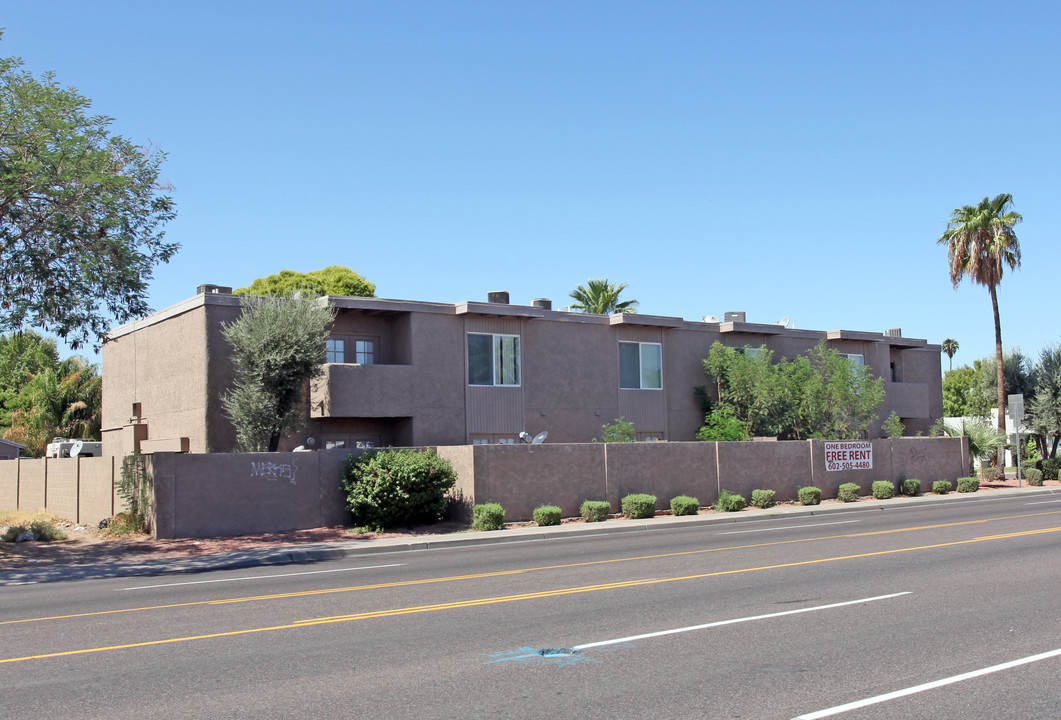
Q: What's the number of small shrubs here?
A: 13